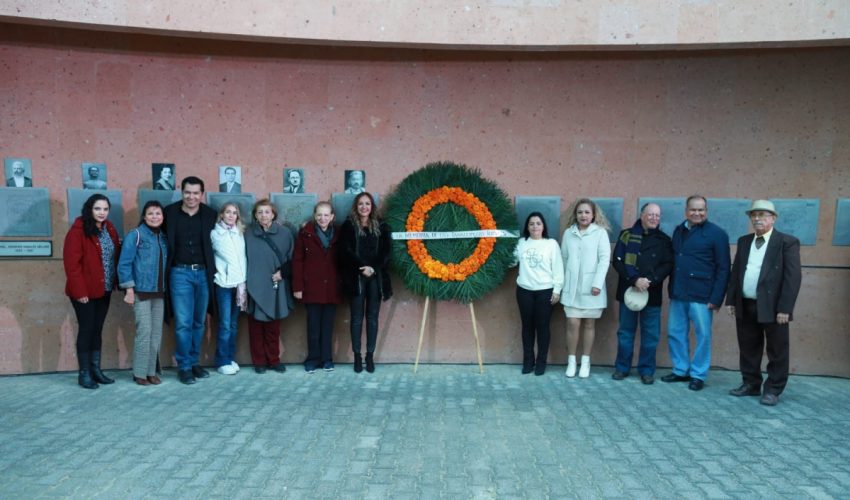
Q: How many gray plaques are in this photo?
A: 12